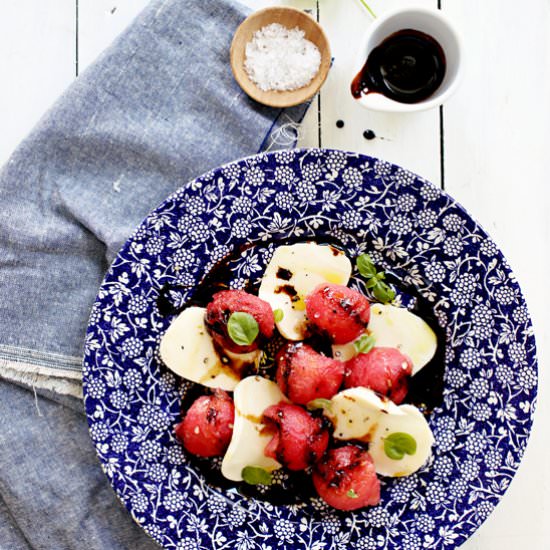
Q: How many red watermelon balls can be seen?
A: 7